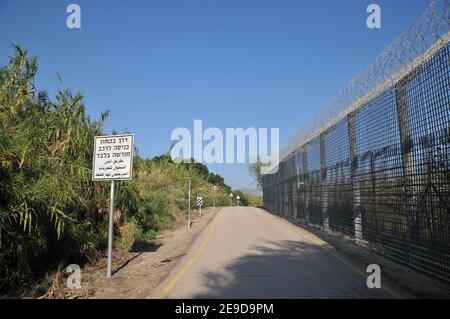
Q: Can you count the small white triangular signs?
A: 2